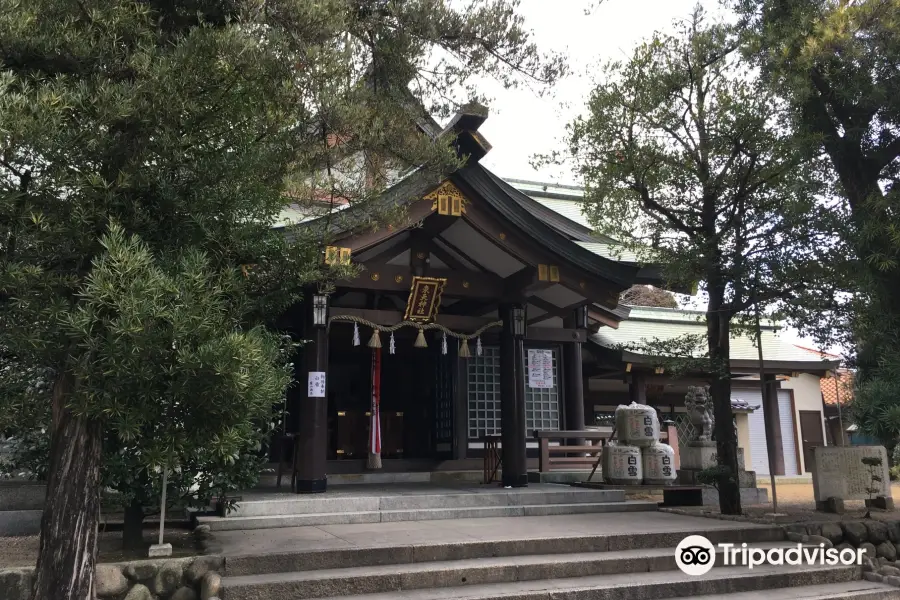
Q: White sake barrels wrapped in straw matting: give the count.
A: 3